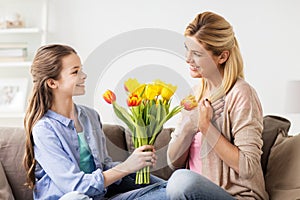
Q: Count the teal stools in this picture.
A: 0